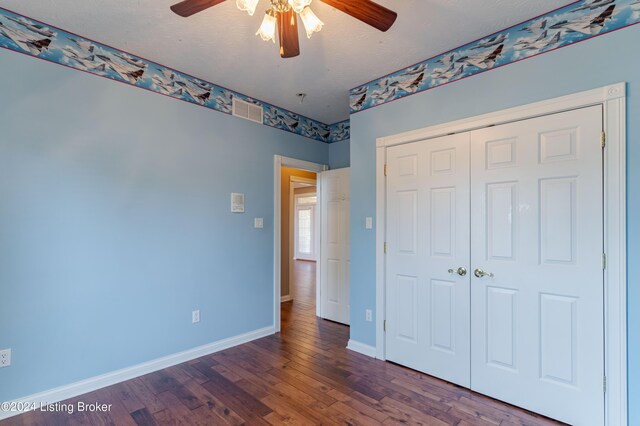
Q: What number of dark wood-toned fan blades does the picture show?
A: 3